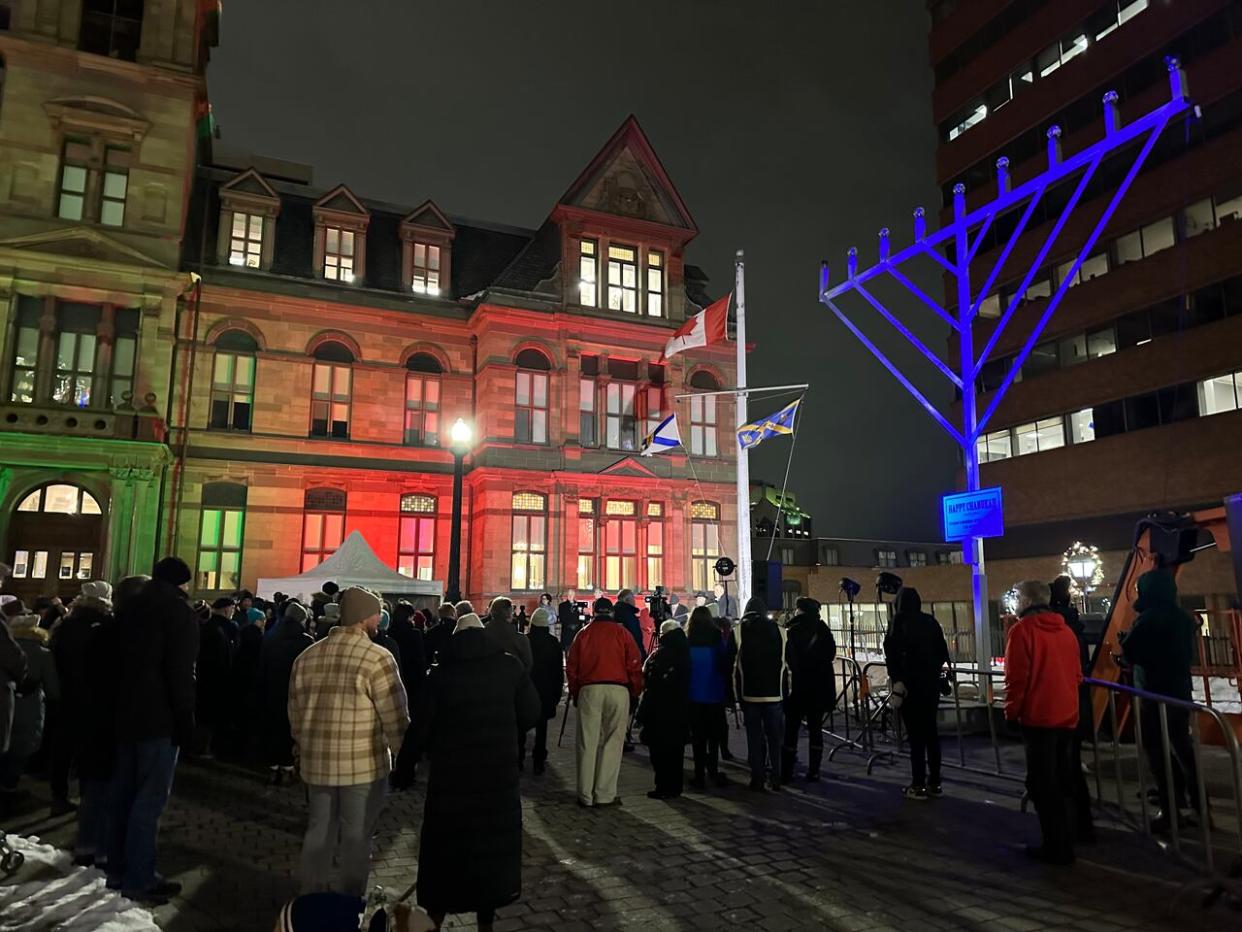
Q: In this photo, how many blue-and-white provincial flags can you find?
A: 1